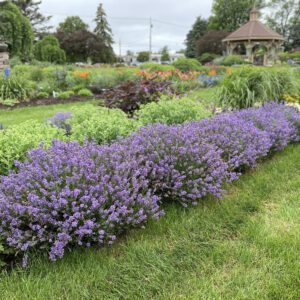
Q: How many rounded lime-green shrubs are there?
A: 3